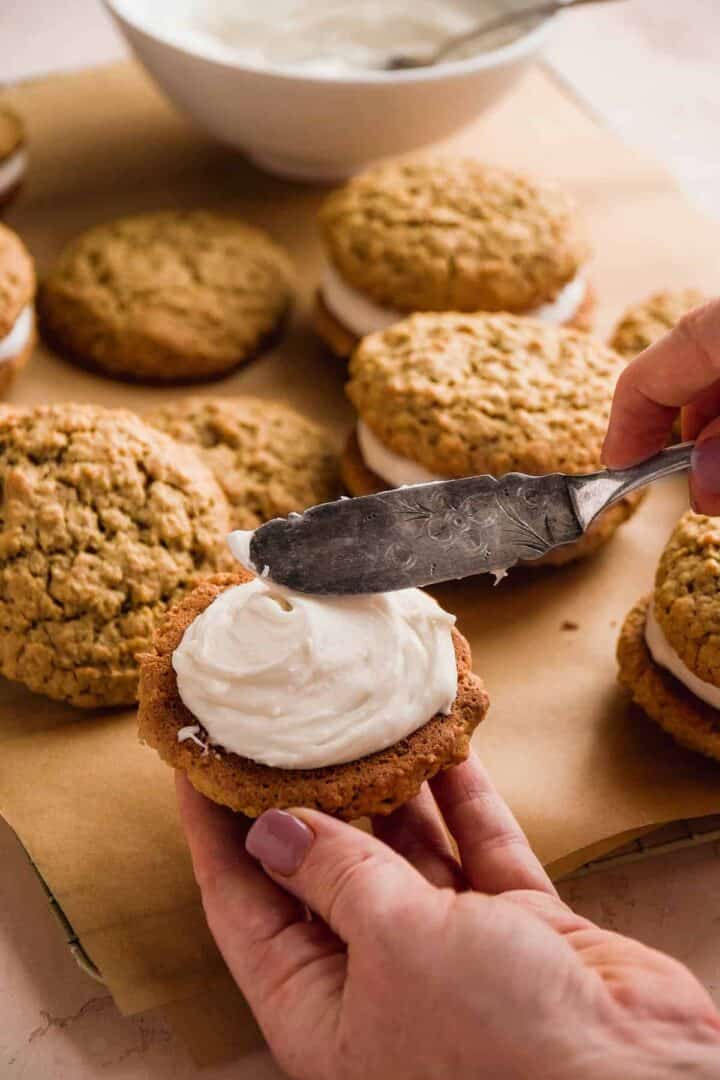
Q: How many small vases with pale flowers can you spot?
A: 0